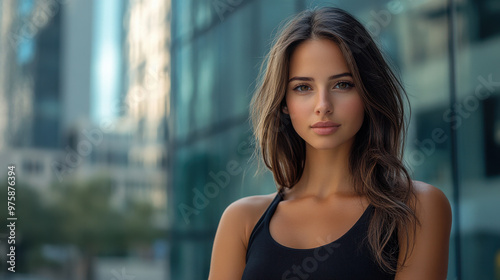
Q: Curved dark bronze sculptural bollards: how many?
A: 0